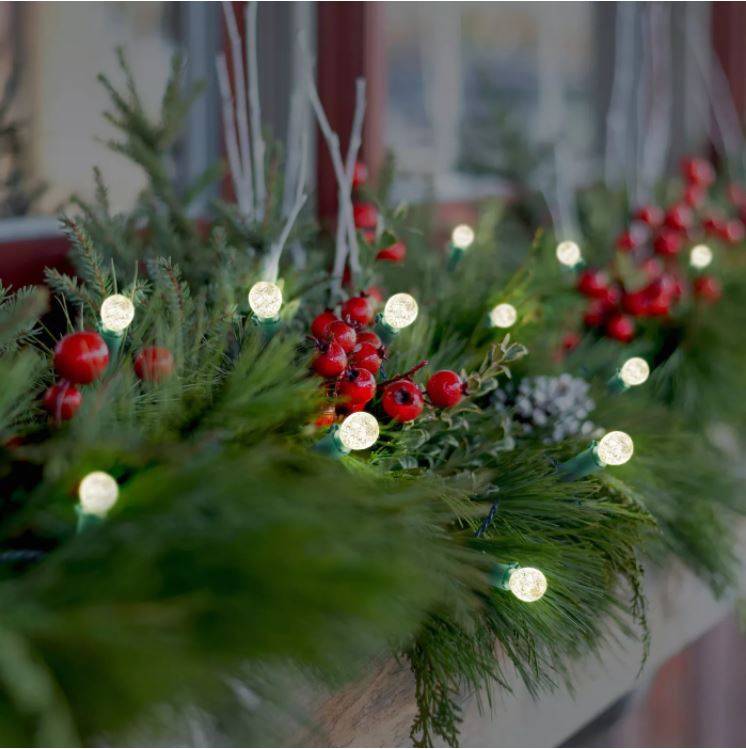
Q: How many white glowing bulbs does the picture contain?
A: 12